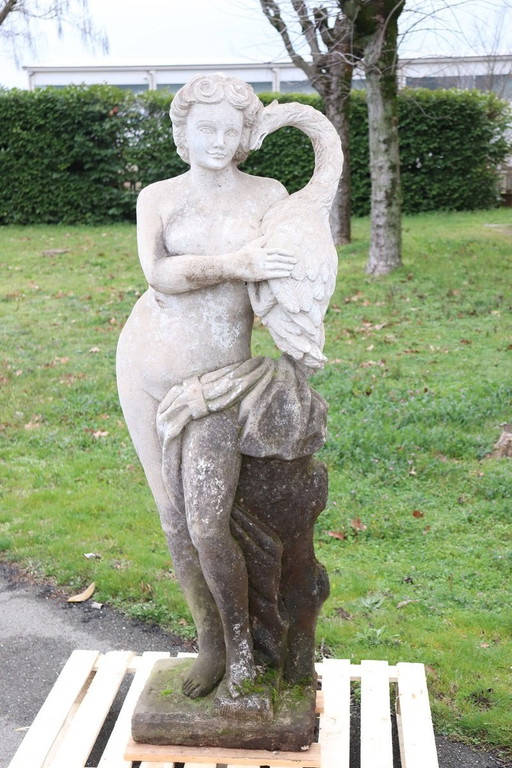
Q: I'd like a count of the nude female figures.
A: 1